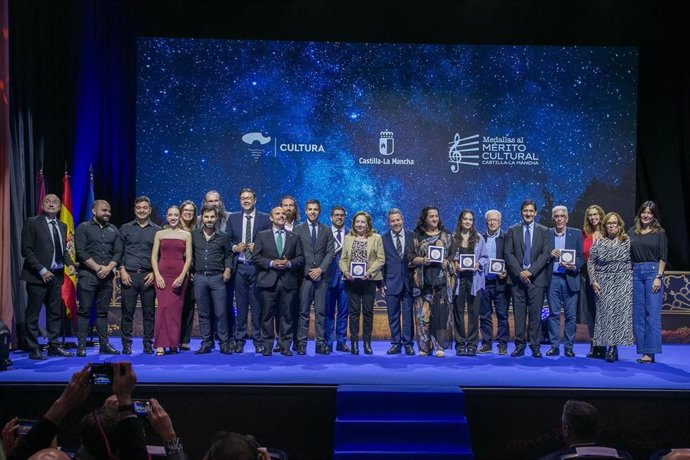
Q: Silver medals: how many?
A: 5